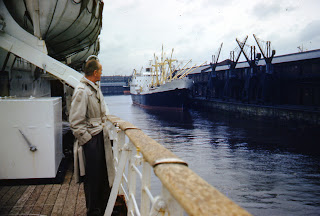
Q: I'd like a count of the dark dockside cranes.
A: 4